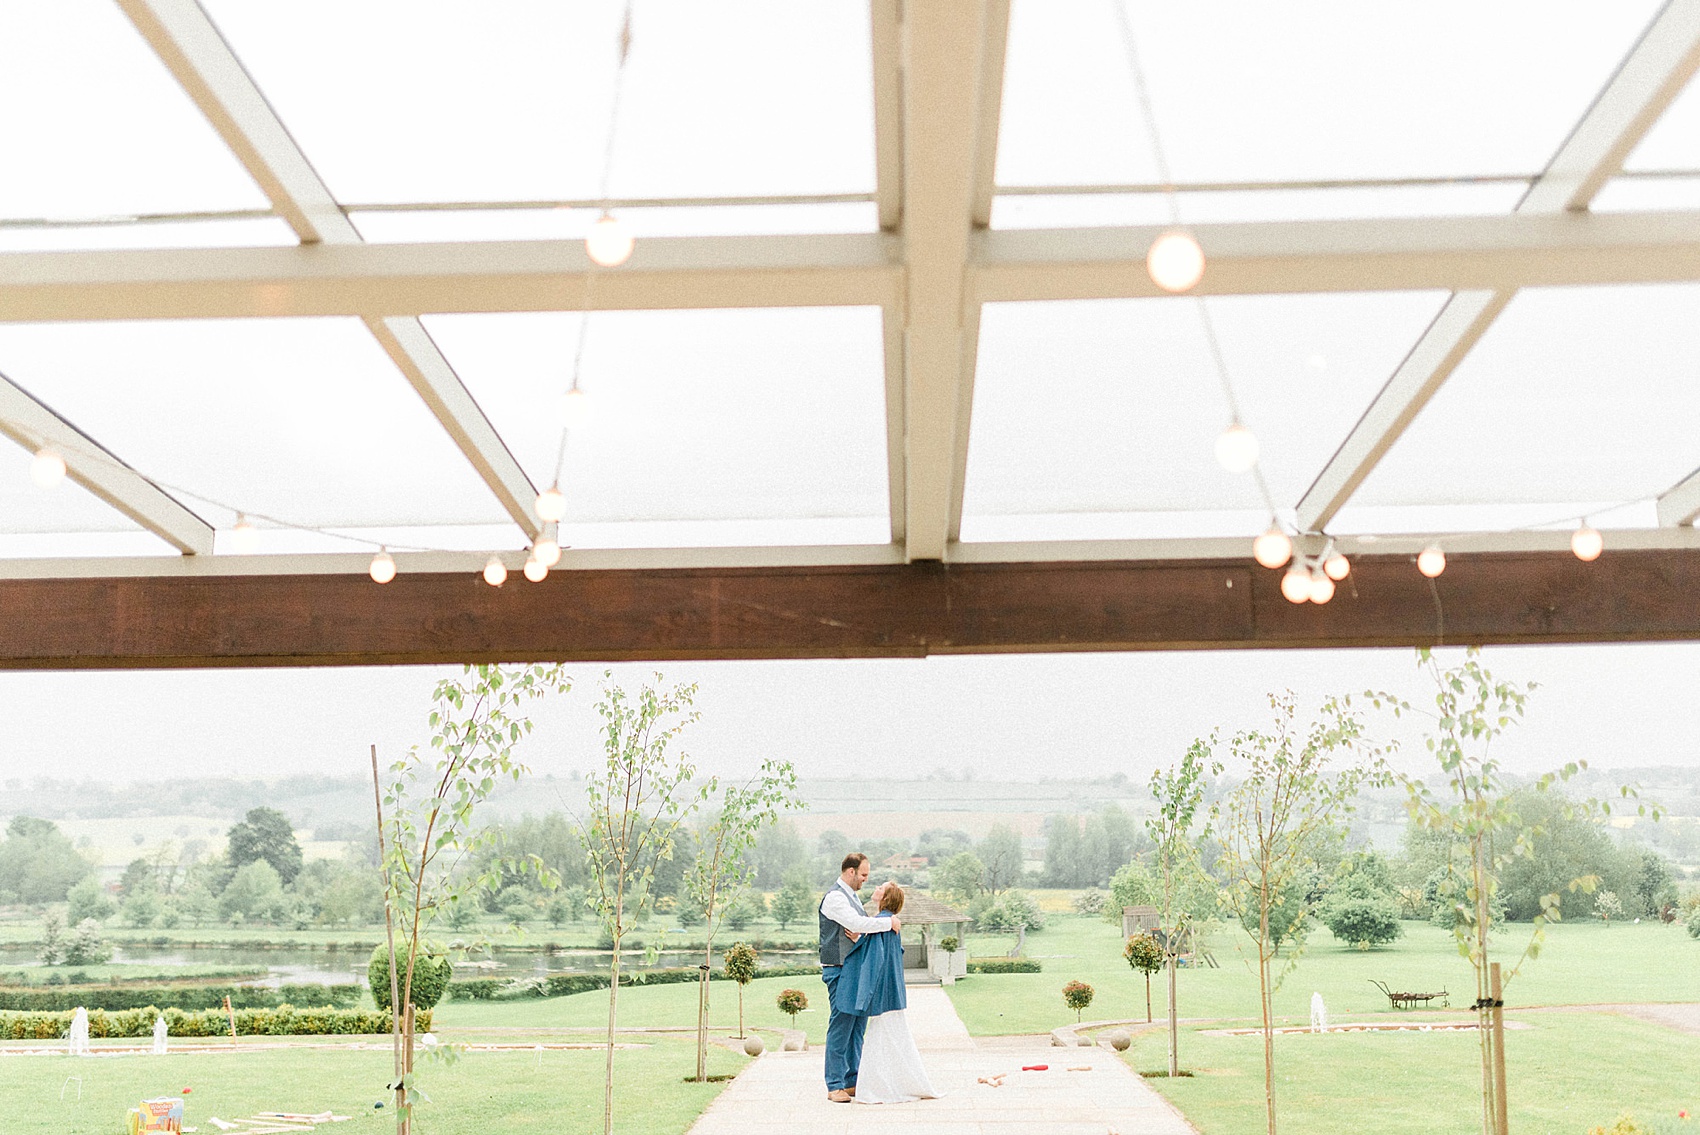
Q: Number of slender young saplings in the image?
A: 6